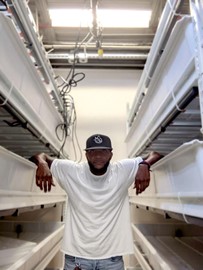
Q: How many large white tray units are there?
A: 6